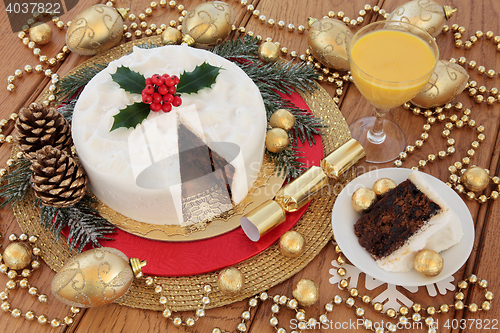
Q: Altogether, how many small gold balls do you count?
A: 13